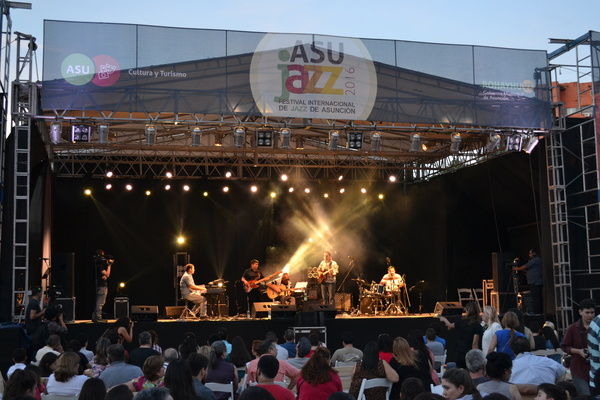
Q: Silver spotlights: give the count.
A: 12